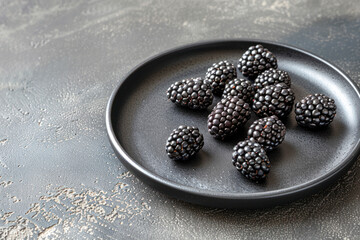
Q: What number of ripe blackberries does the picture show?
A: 11